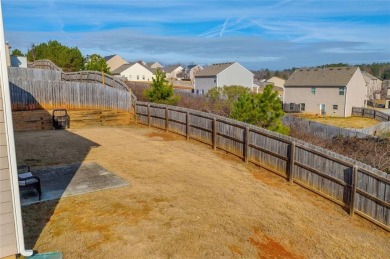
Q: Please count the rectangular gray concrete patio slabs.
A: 1